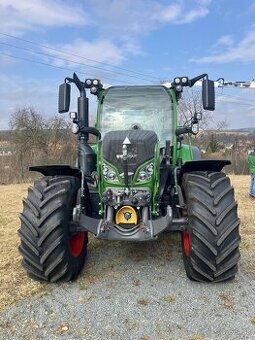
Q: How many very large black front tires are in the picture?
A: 2